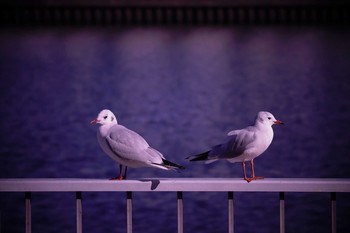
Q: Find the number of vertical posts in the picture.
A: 7